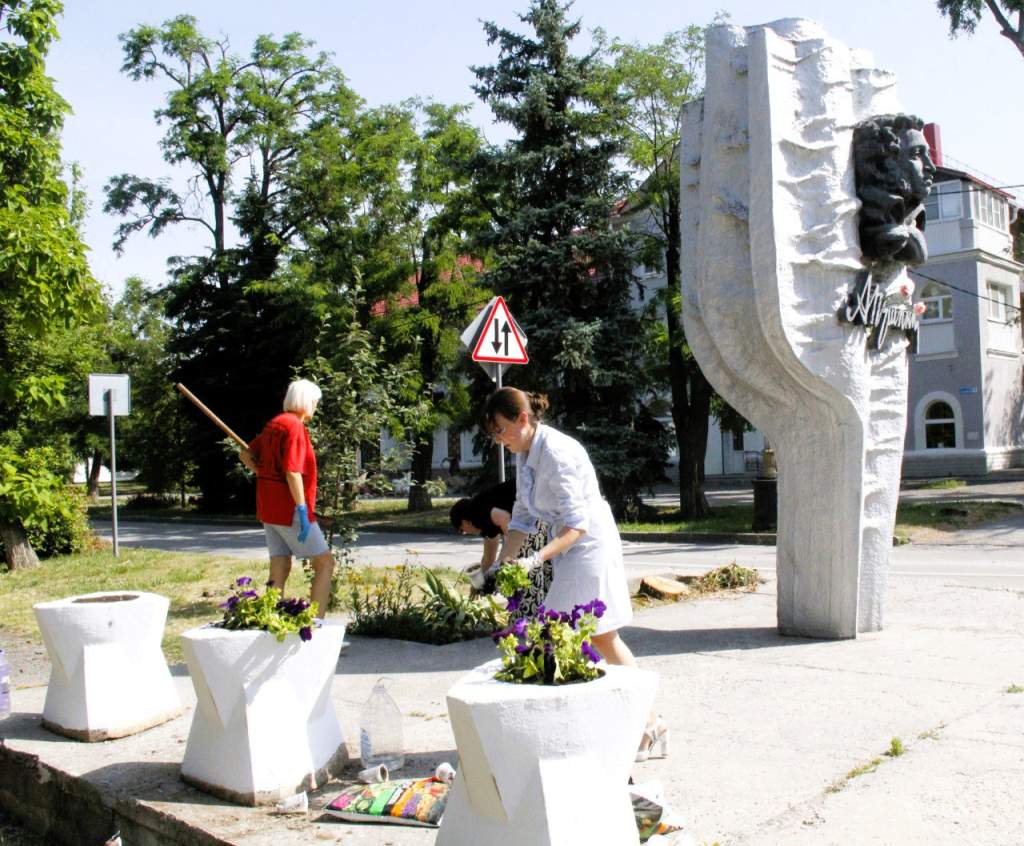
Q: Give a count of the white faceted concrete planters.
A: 3